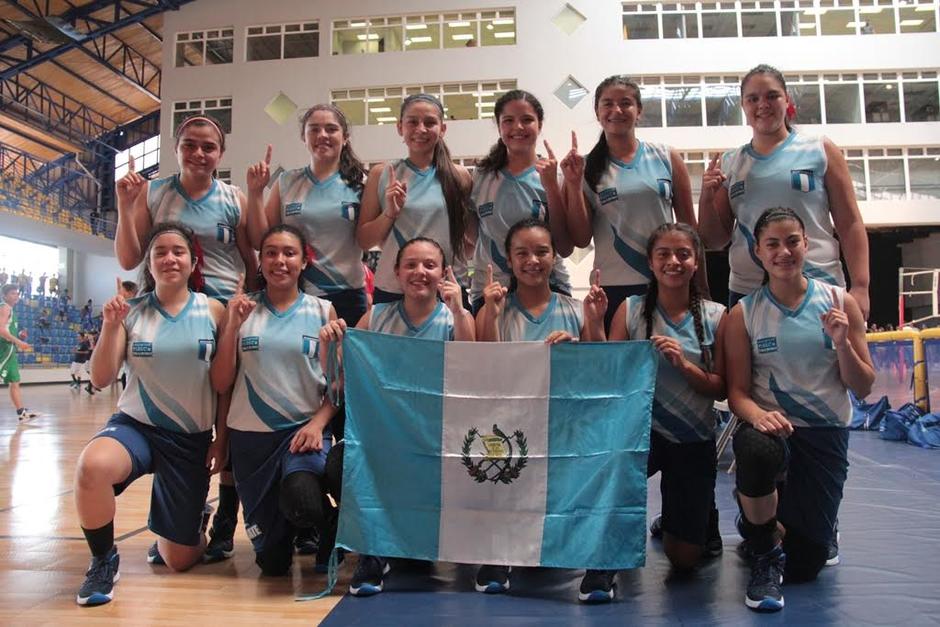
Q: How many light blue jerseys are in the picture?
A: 12